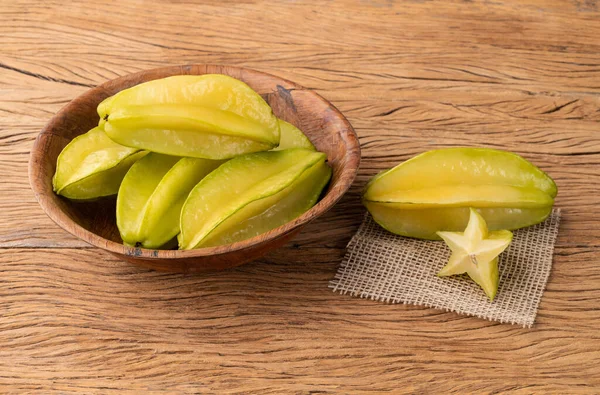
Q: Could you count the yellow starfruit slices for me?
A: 1